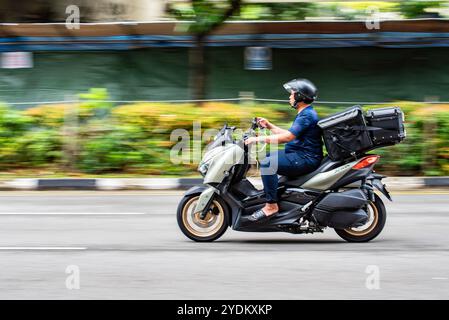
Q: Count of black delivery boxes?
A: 2